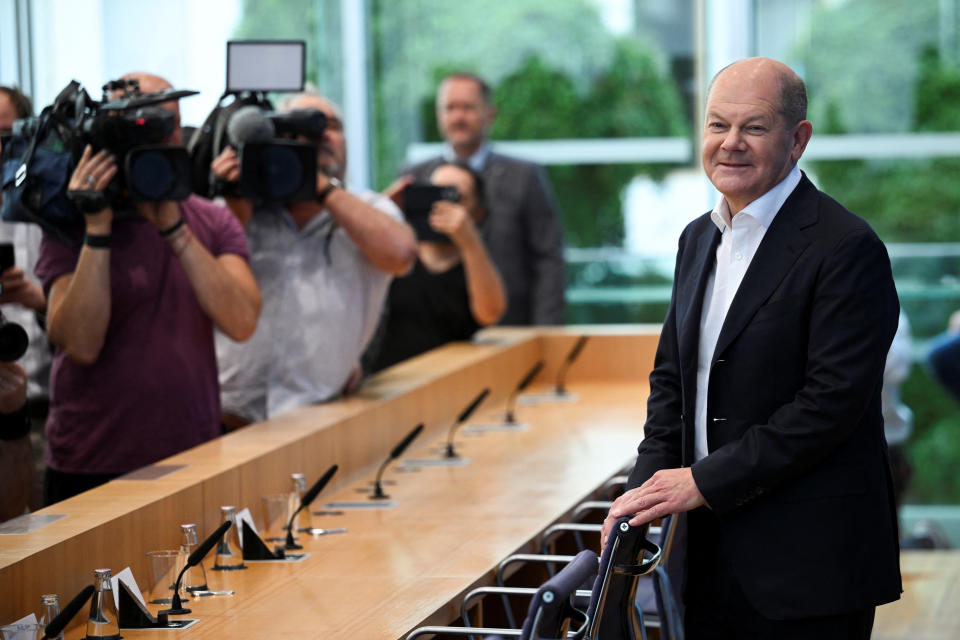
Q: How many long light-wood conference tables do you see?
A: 1